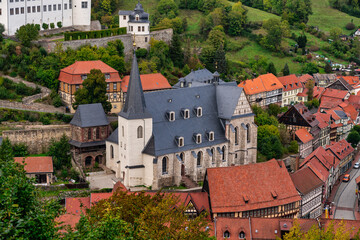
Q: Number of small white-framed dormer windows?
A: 6